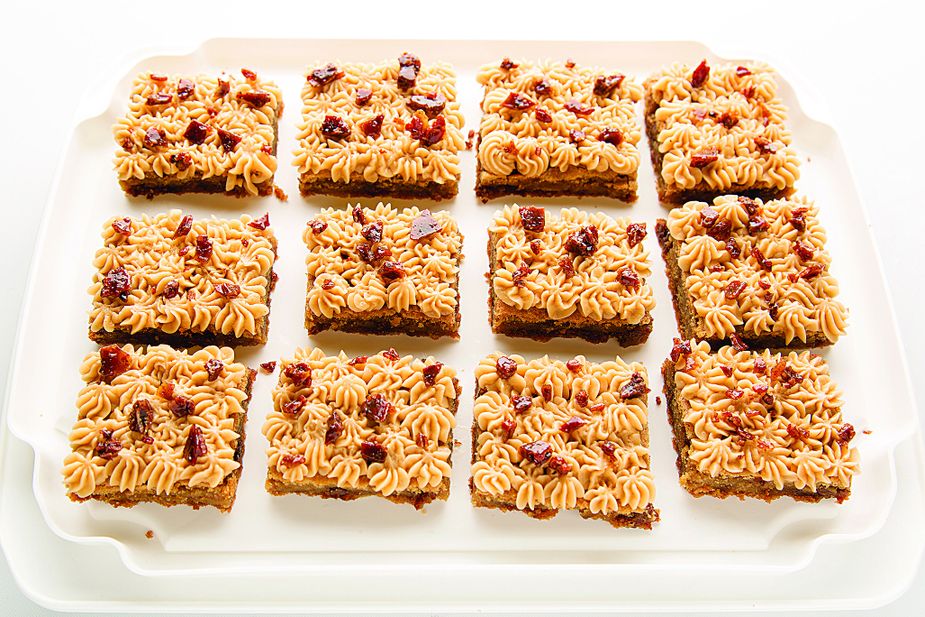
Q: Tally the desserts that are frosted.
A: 12